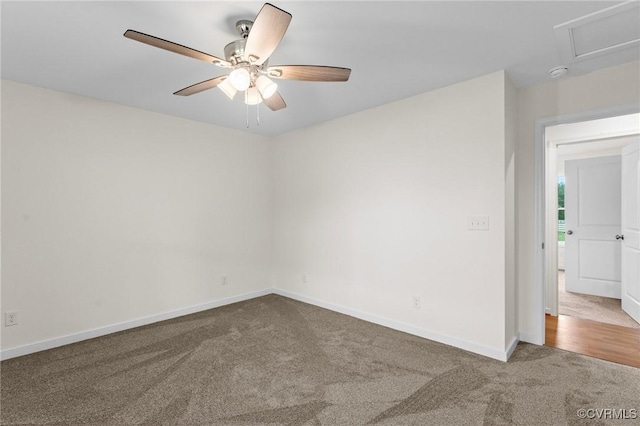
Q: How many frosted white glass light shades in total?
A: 4